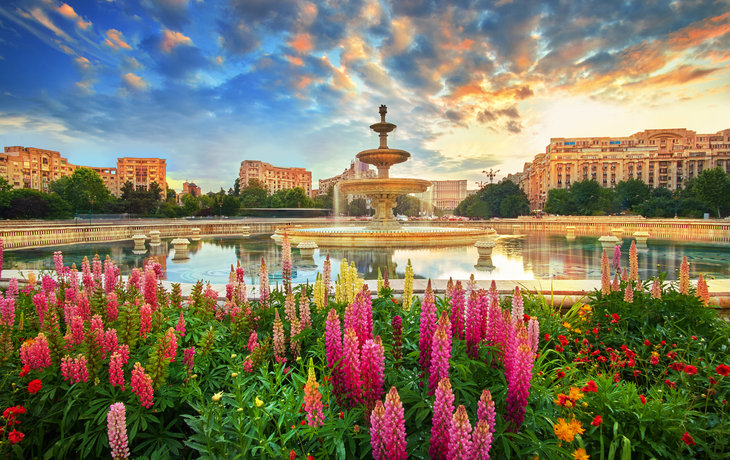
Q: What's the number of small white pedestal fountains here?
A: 12